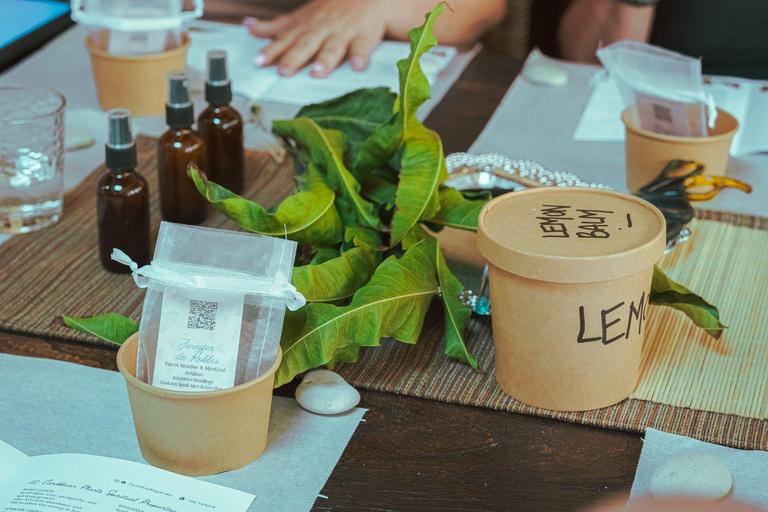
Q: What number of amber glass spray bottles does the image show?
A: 3